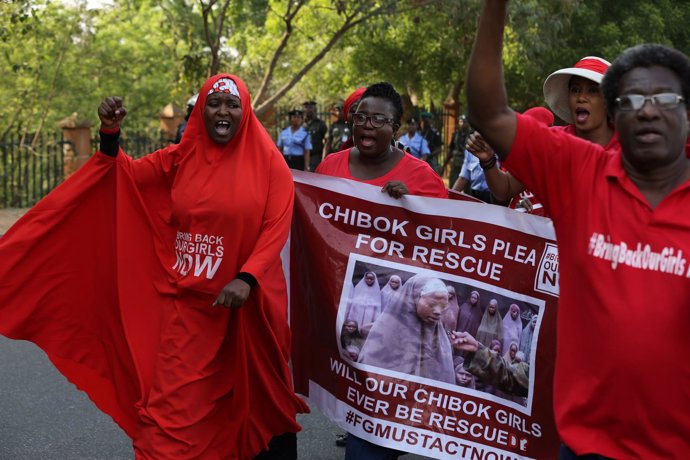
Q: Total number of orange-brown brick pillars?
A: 3